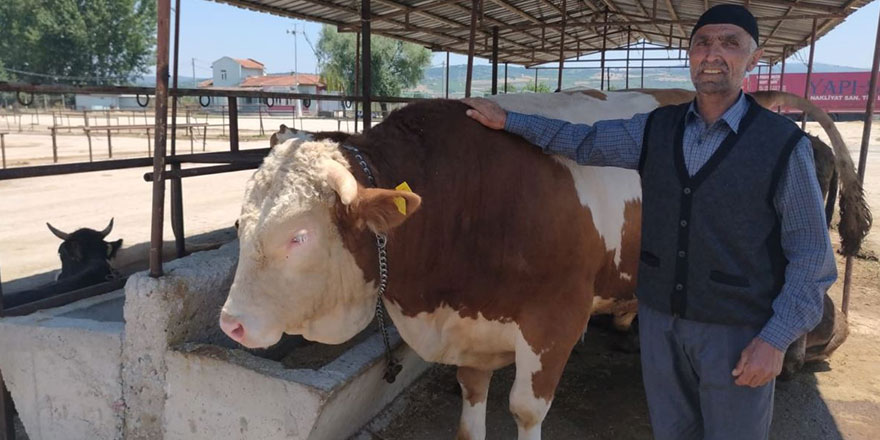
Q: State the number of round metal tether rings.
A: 6